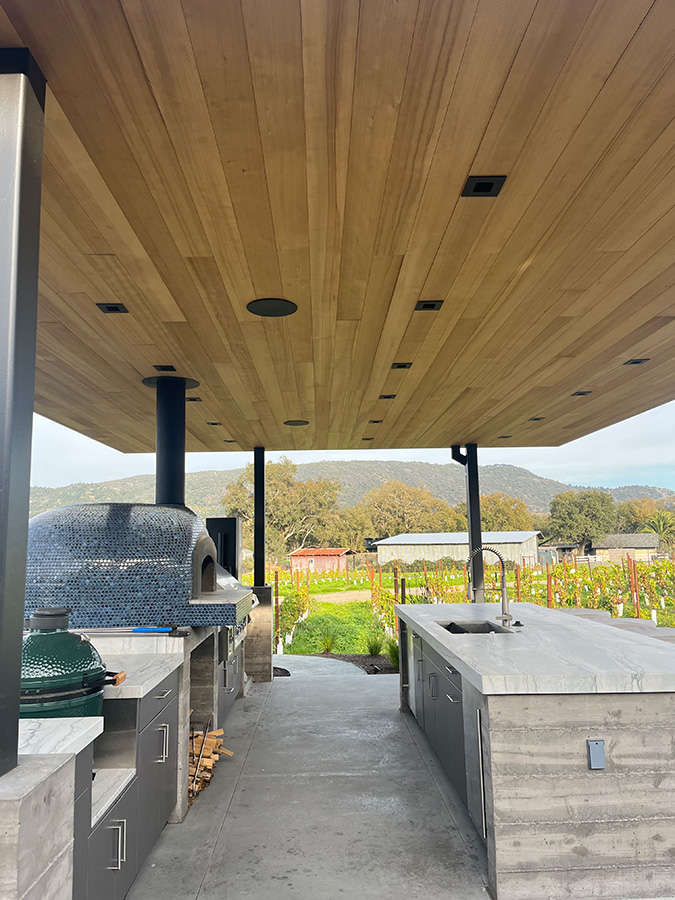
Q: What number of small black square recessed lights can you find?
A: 15